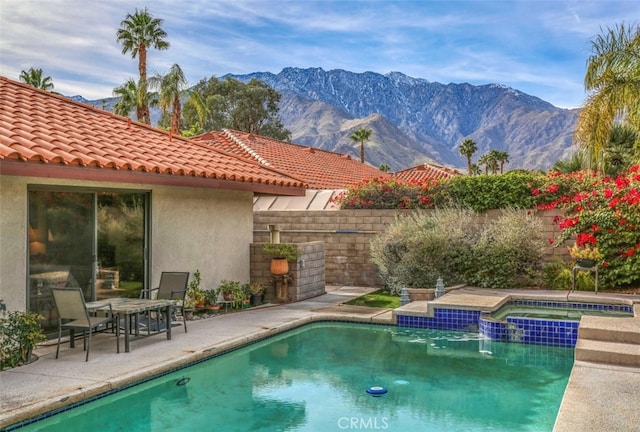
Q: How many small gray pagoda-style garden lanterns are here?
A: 2